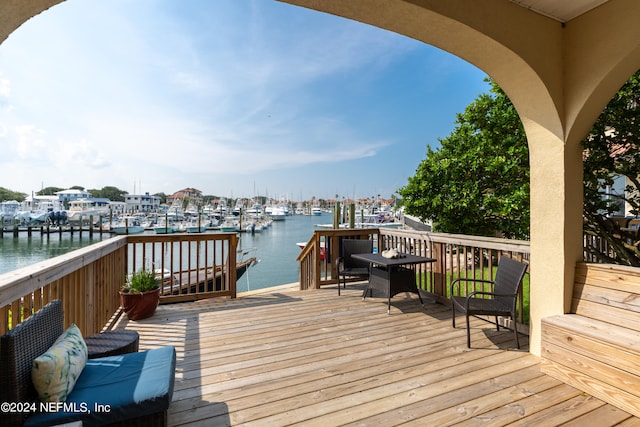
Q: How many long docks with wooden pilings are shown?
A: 1